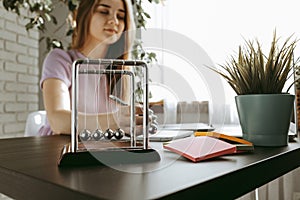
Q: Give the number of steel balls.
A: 5